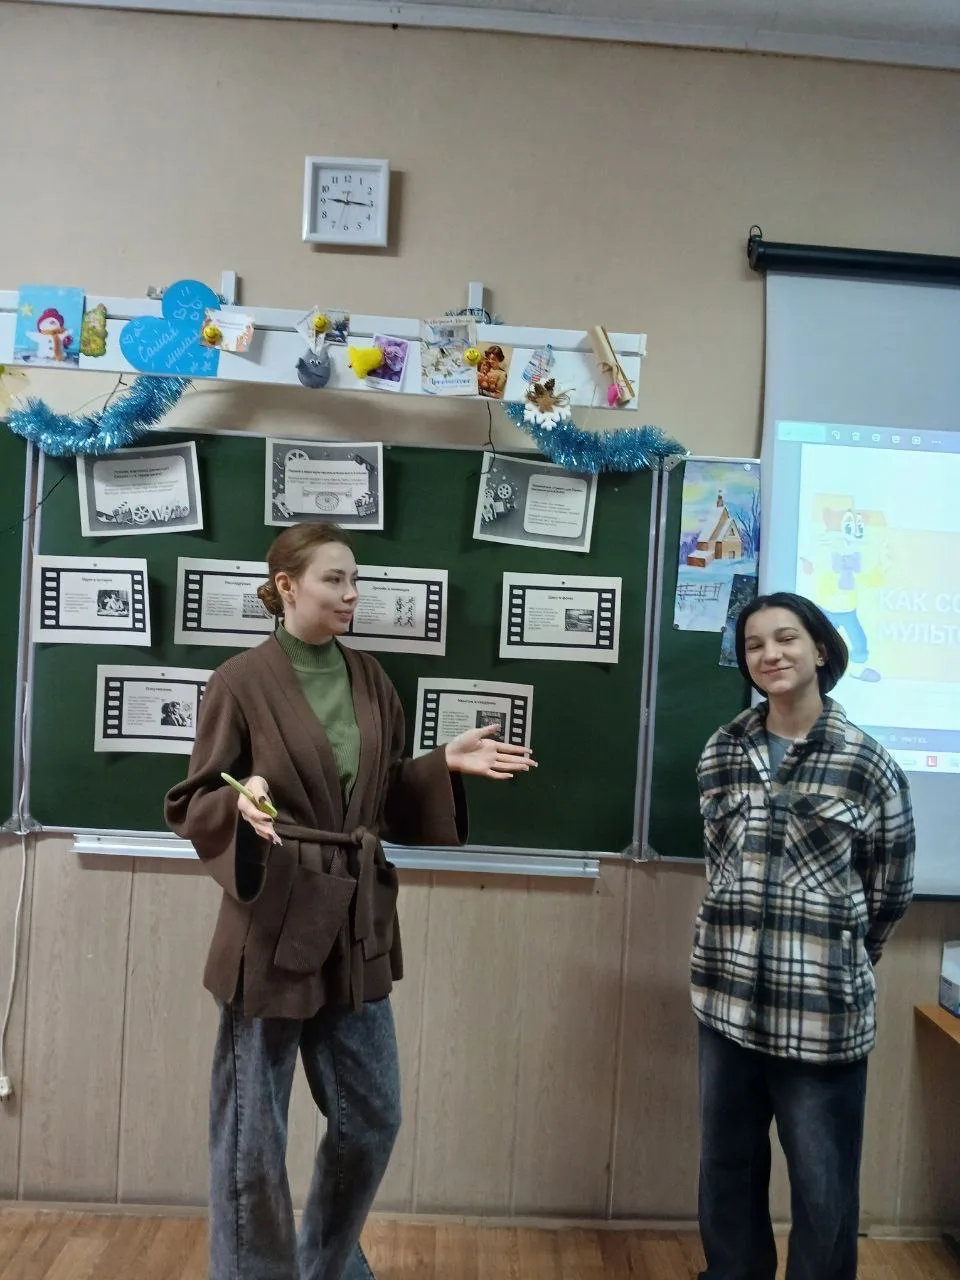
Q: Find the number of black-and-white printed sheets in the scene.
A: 9